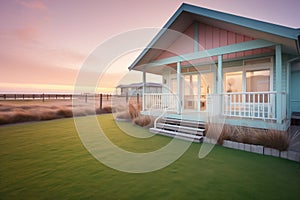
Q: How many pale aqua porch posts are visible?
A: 4